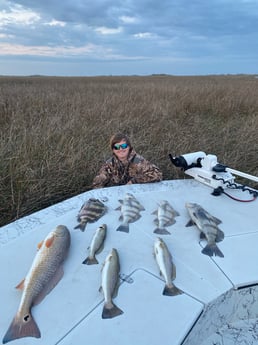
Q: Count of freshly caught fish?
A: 8